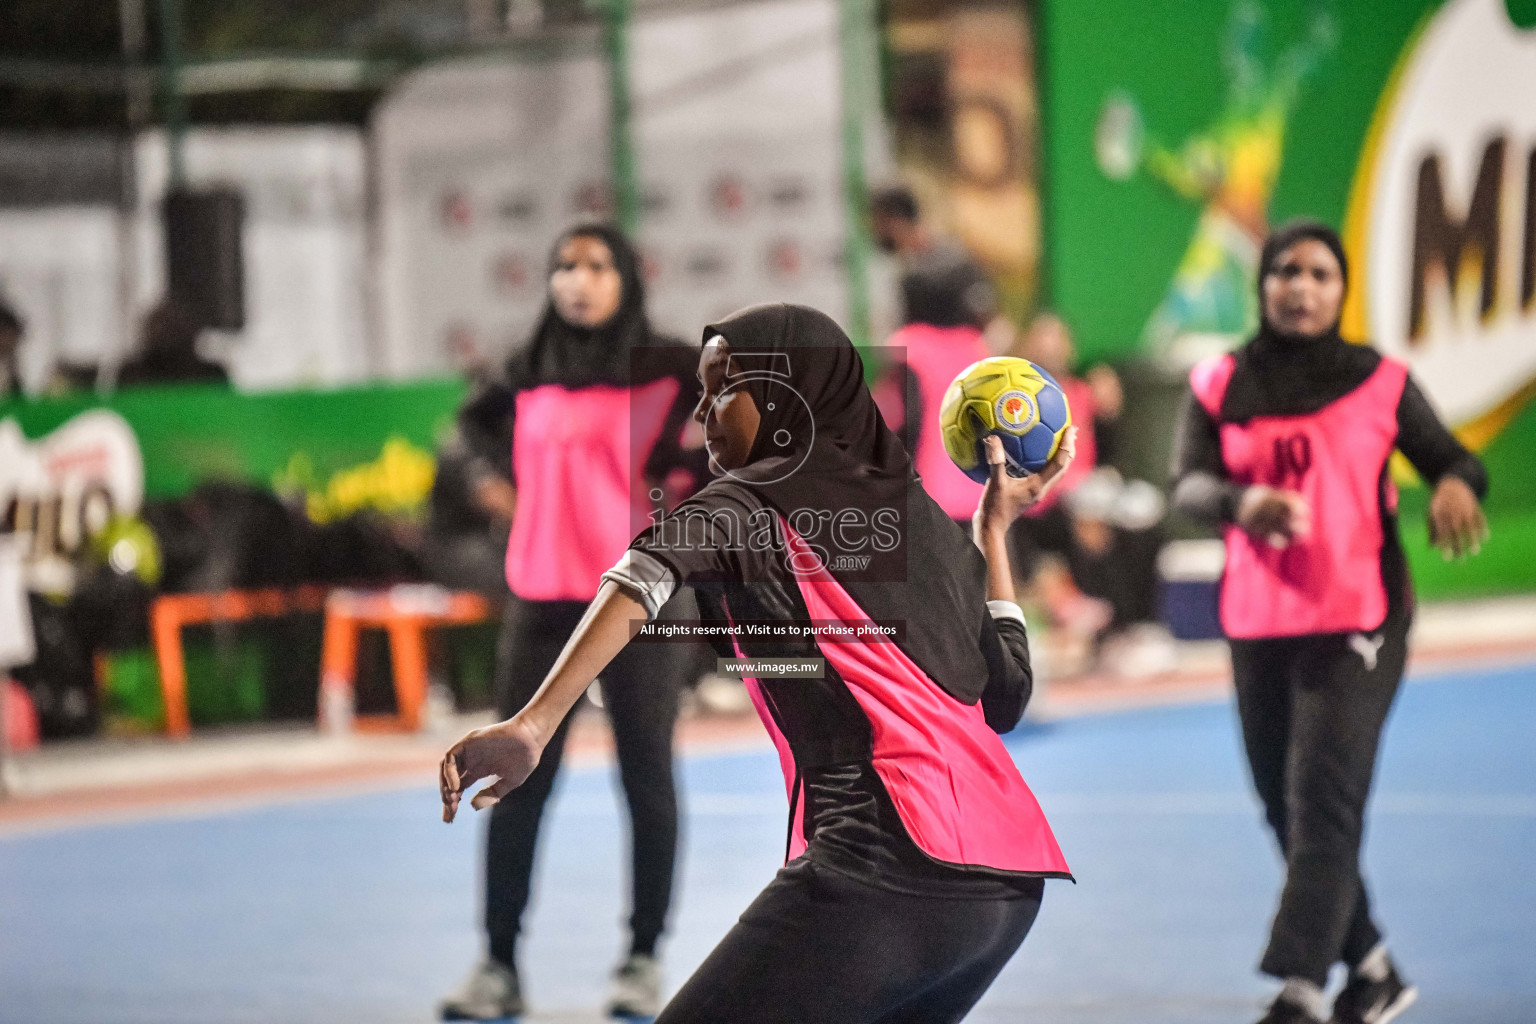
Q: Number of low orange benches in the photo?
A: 2